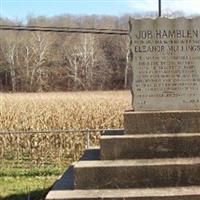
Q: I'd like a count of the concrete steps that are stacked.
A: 4